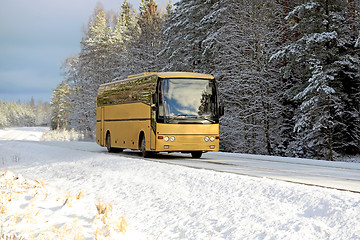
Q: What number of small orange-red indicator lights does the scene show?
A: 2